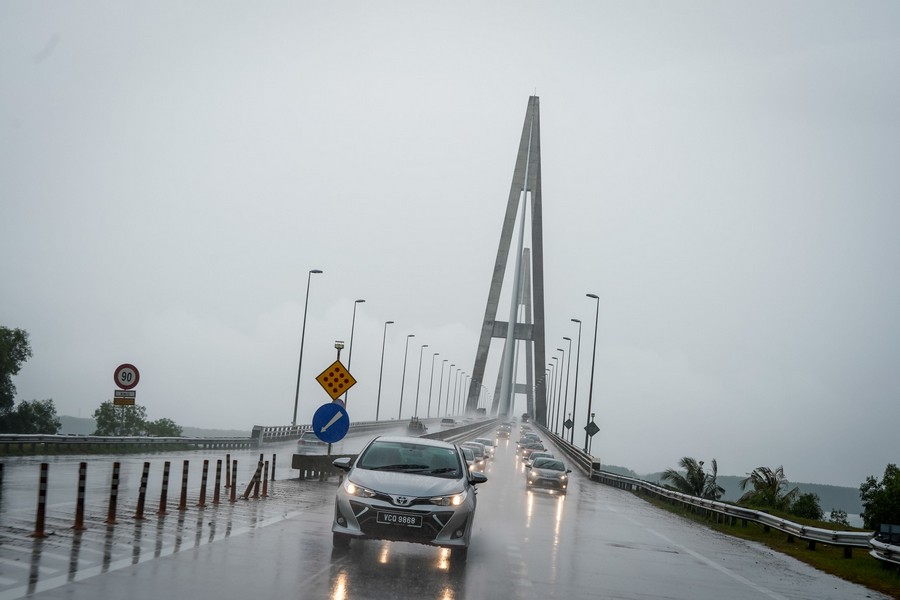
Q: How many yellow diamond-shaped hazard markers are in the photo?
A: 1